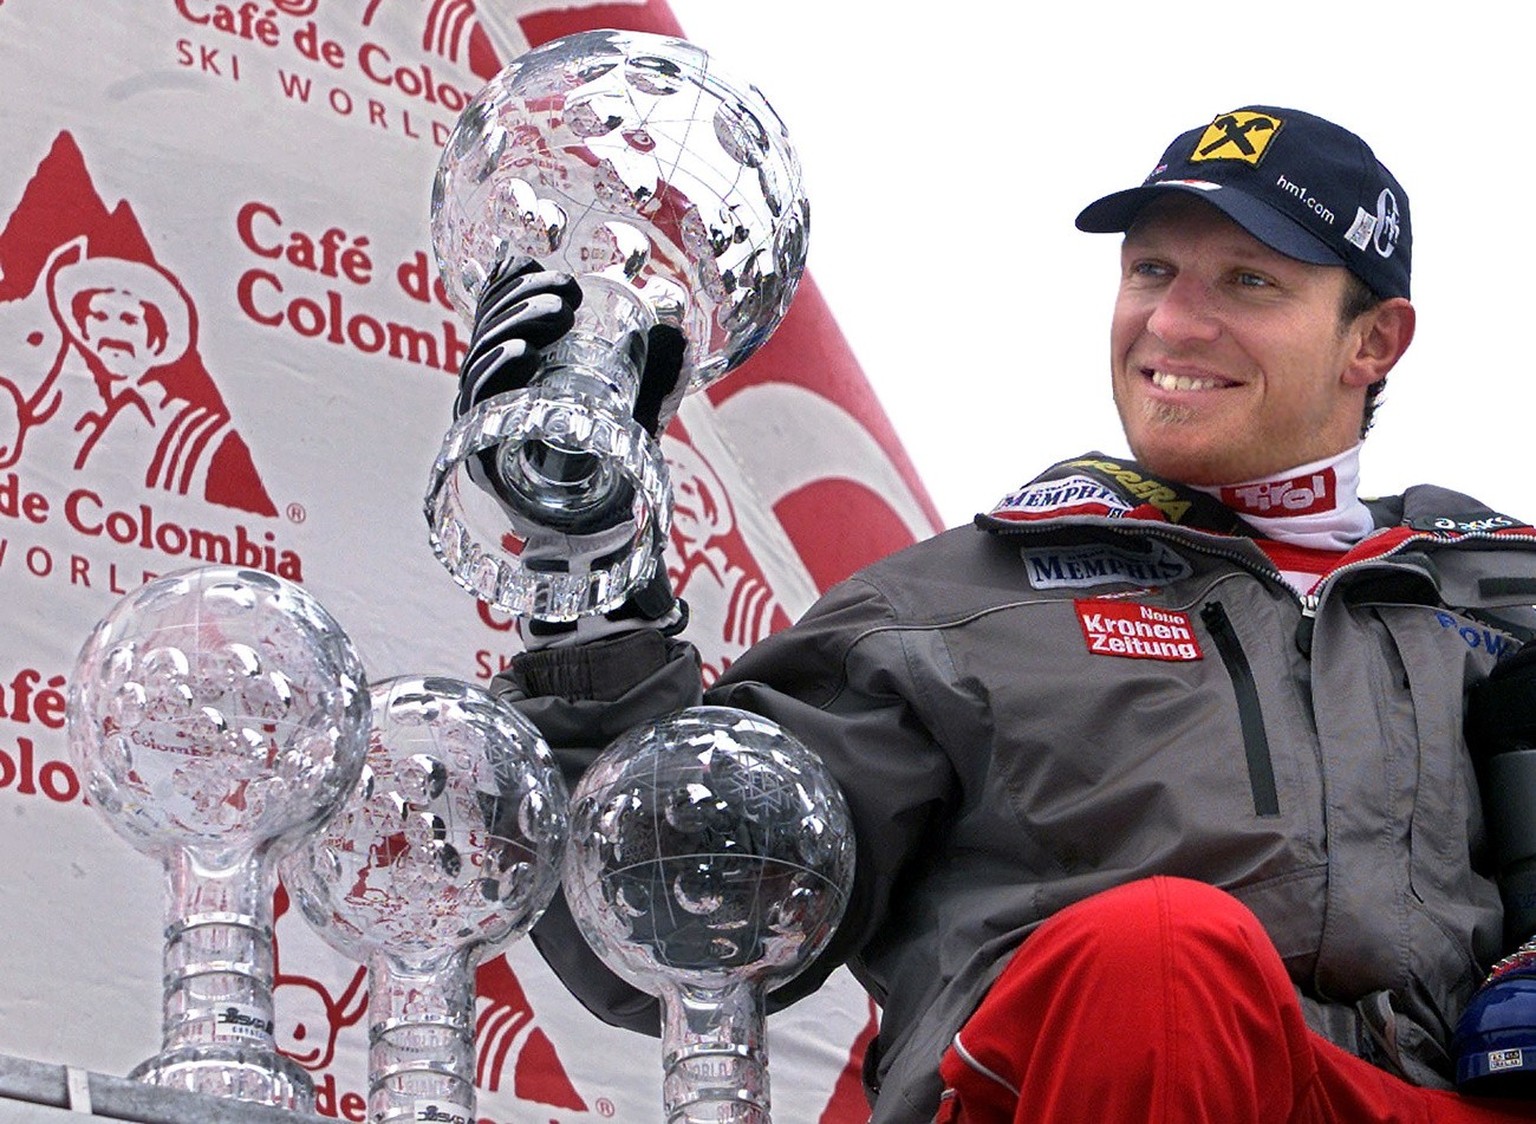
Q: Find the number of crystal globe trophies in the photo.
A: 4